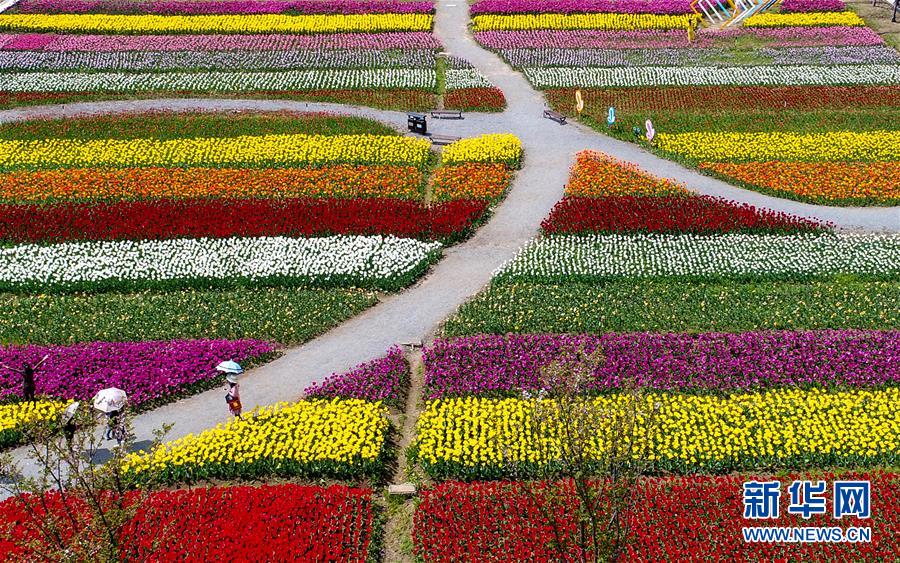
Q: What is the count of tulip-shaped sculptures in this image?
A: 3